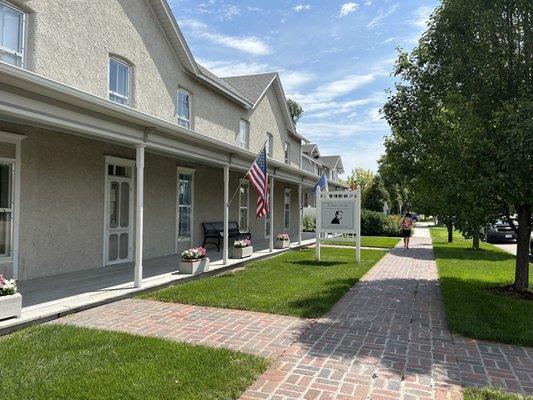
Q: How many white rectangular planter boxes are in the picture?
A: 4